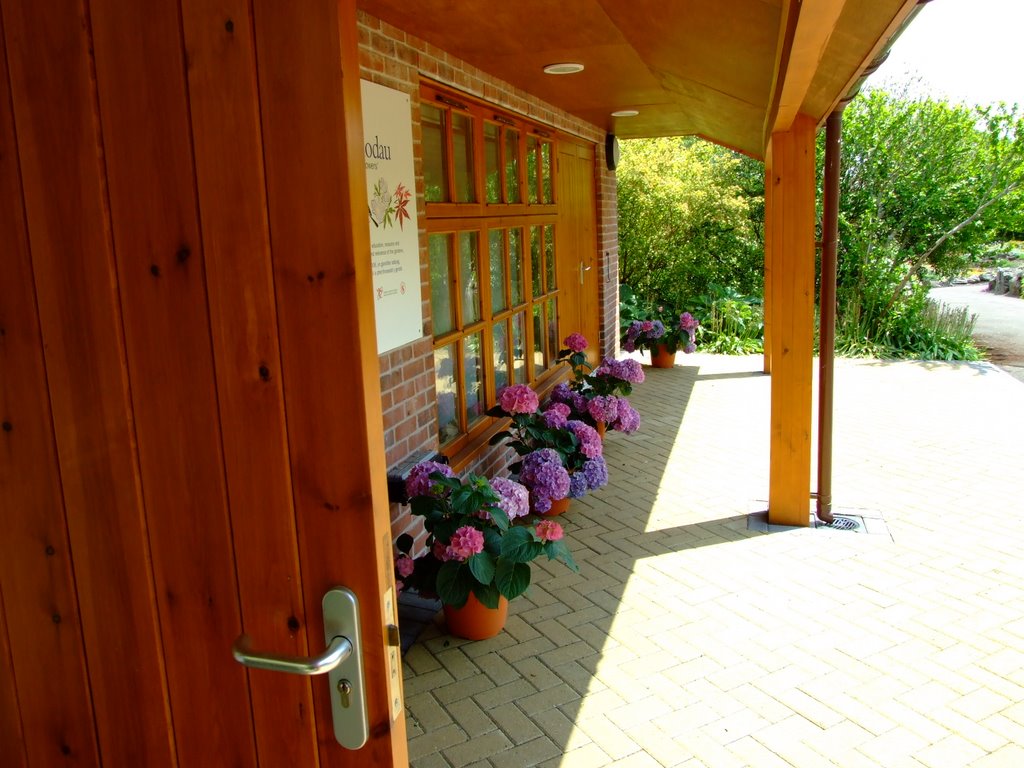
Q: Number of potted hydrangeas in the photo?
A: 4